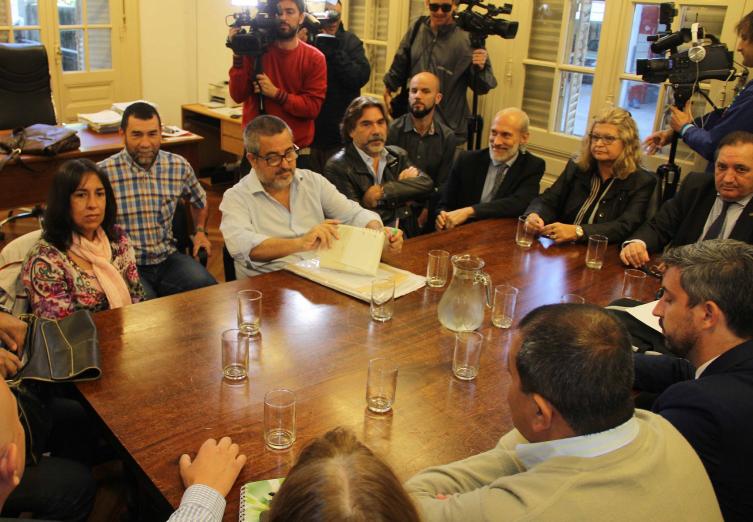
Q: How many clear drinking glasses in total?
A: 12